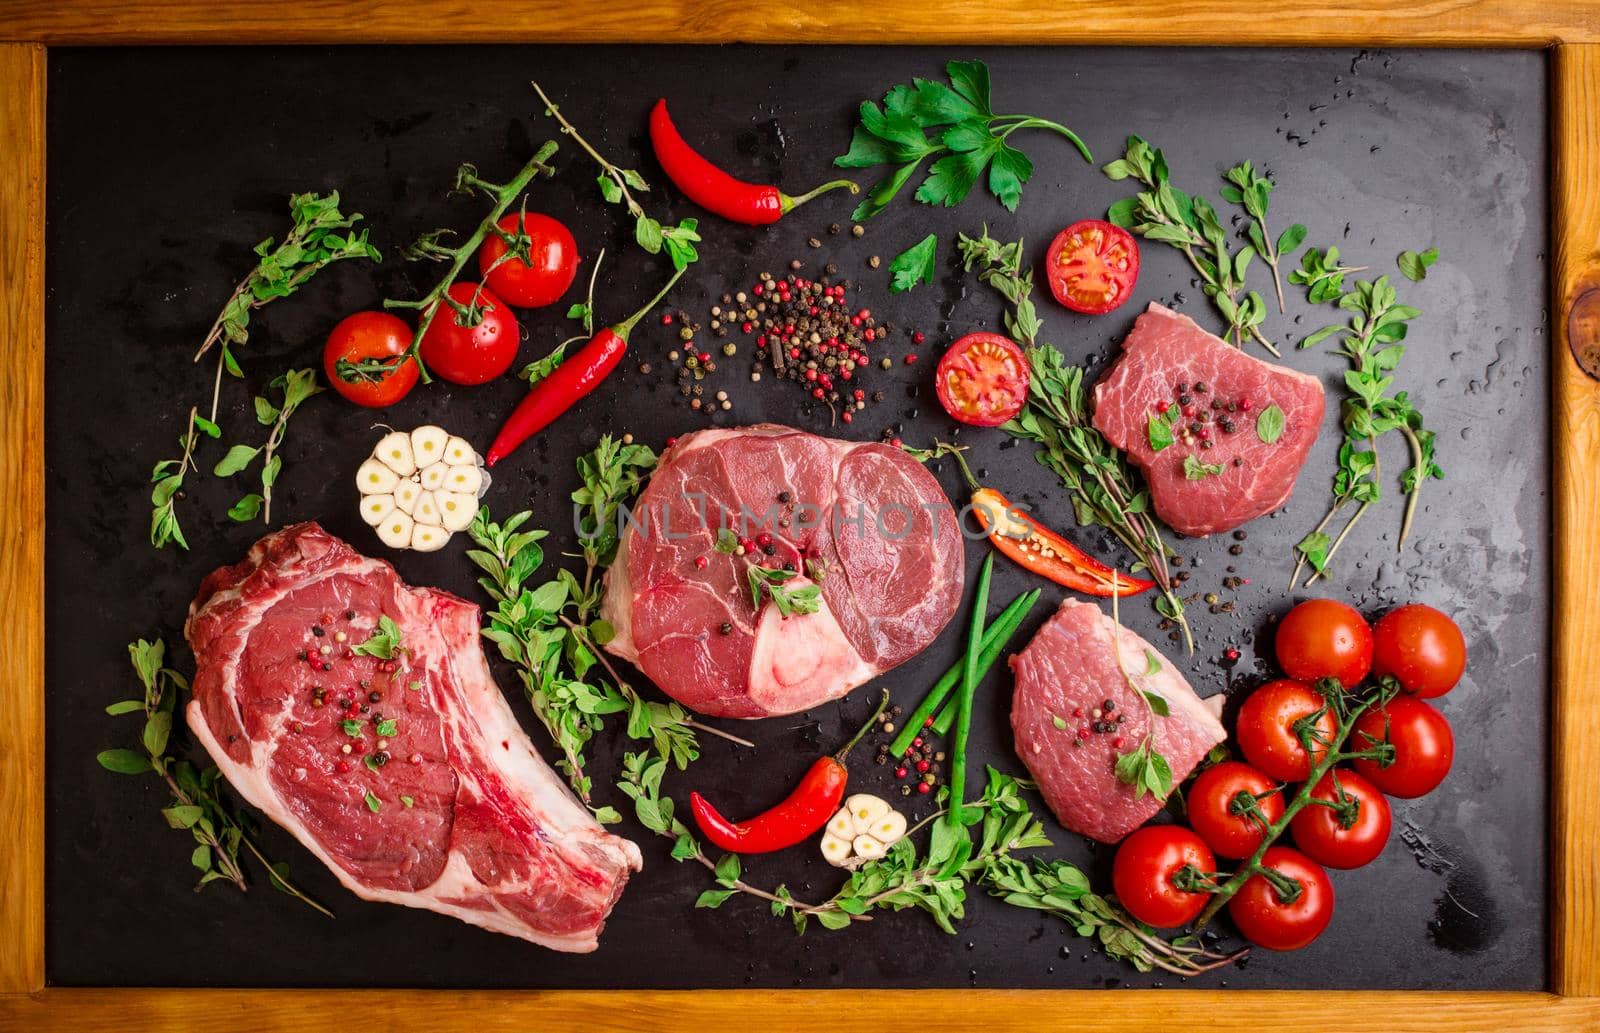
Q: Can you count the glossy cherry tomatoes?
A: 11